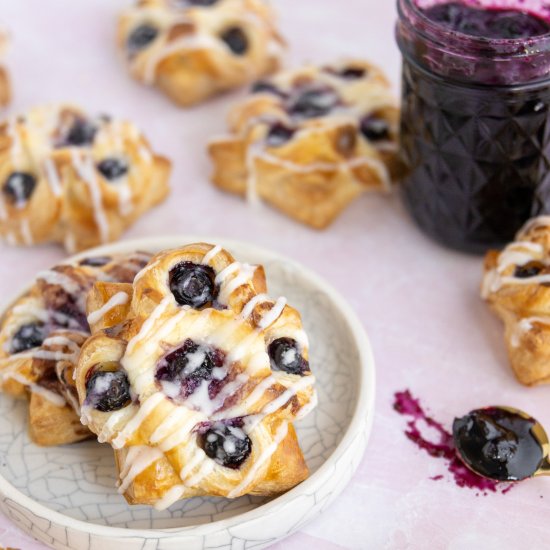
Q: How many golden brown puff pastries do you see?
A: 7